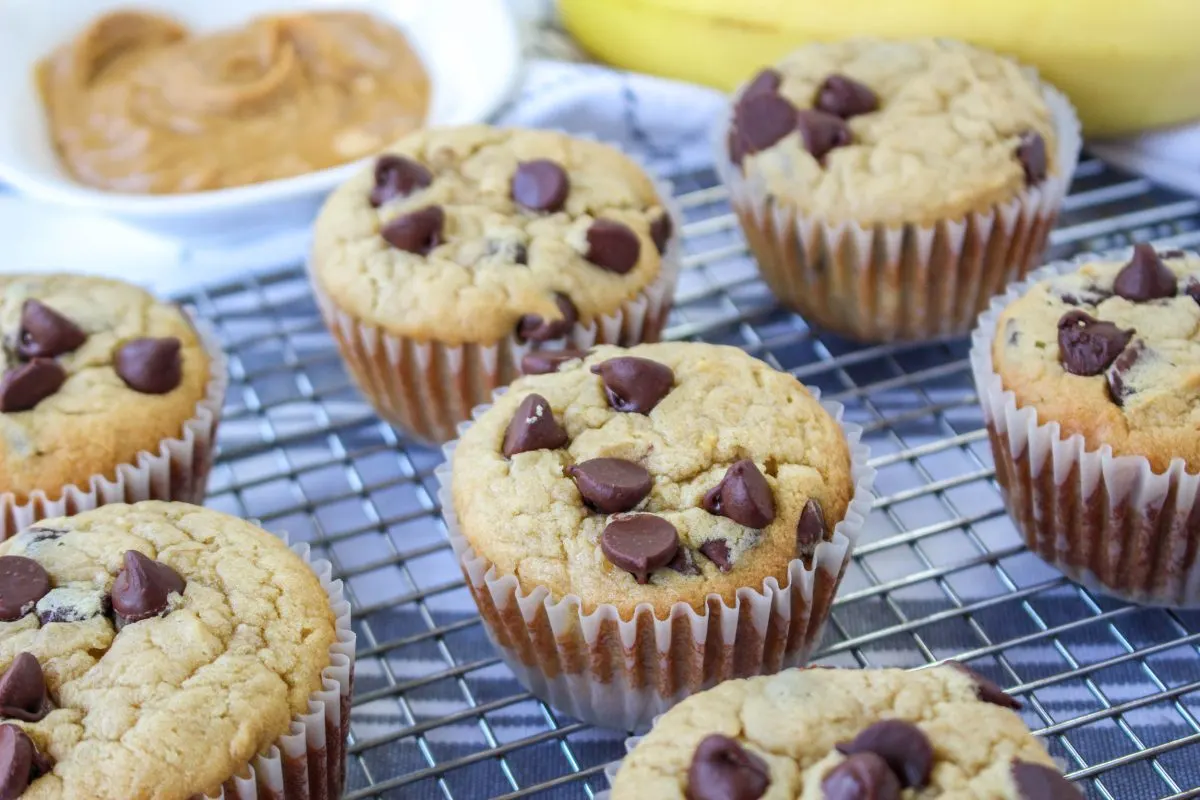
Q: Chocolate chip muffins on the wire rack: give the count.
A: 7